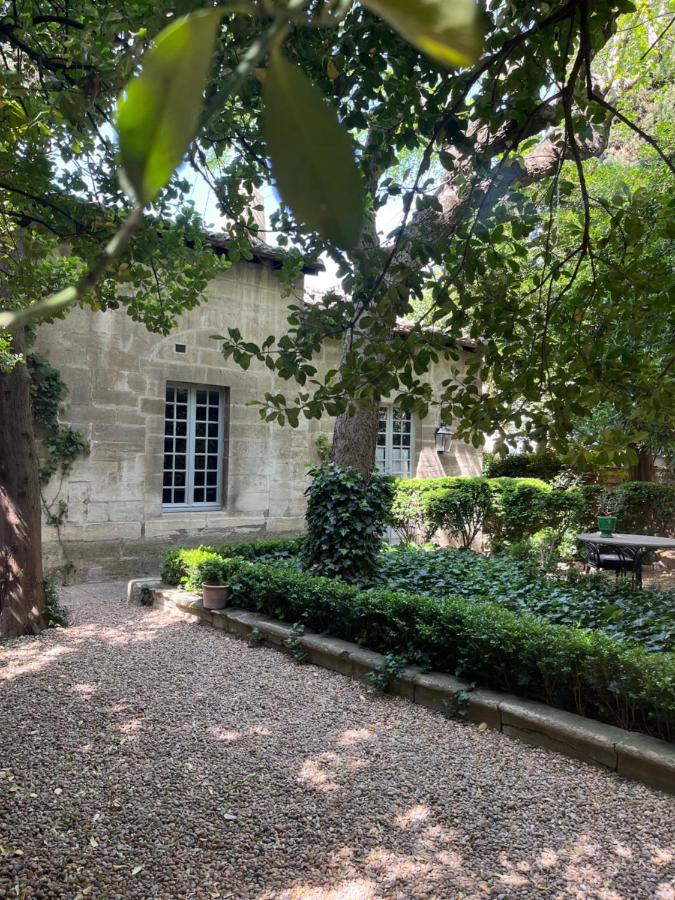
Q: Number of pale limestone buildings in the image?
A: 1